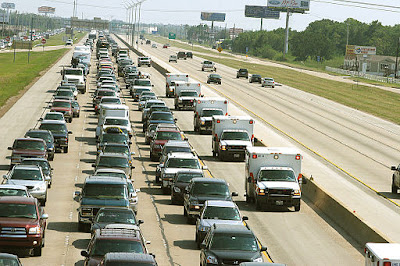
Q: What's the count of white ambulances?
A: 6